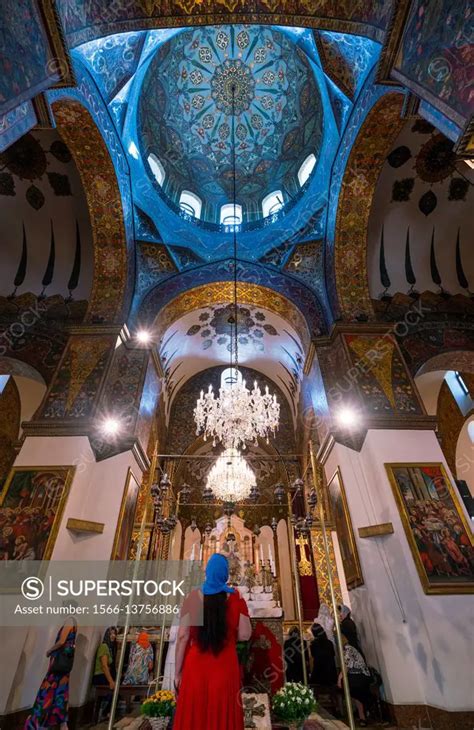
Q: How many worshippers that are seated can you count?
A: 5